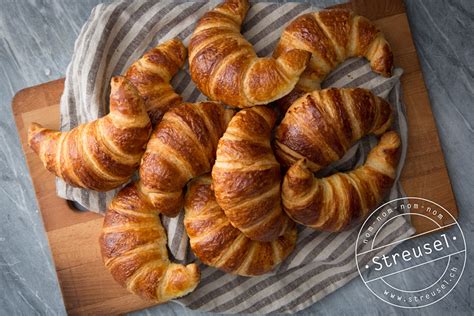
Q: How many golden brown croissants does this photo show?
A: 10